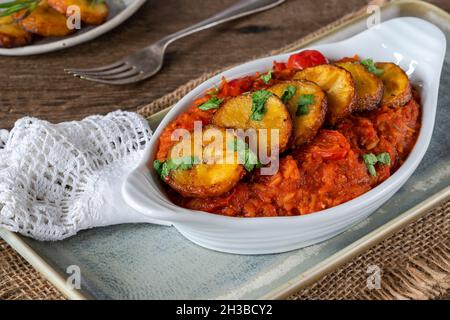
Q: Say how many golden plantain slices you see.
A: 6